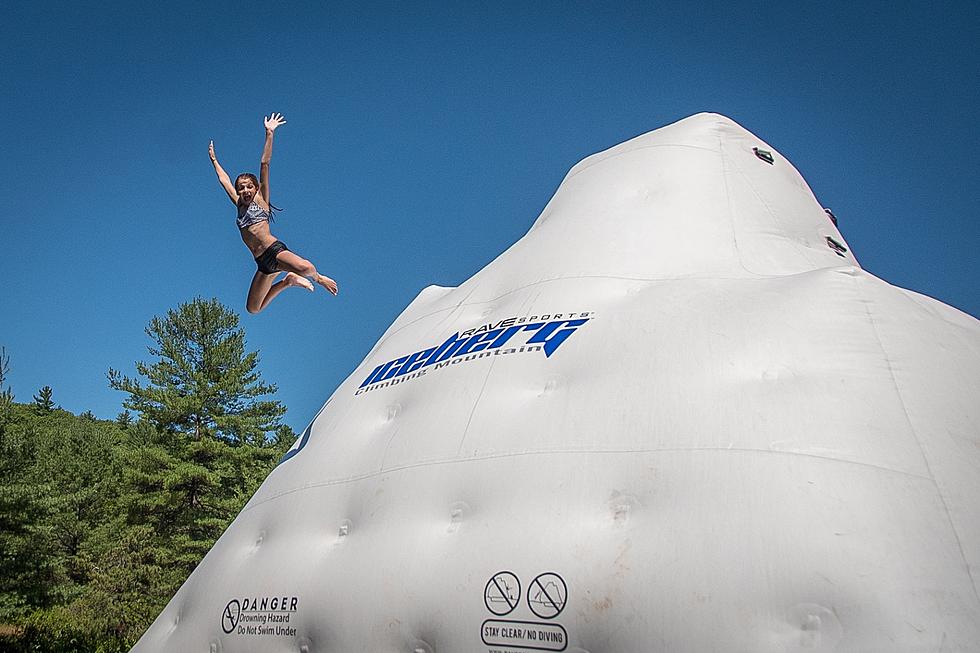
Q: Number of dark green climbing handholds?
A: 3